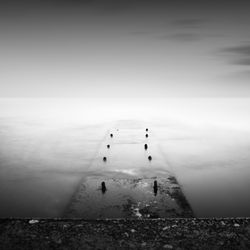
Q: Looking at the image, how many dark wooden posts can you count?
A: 9